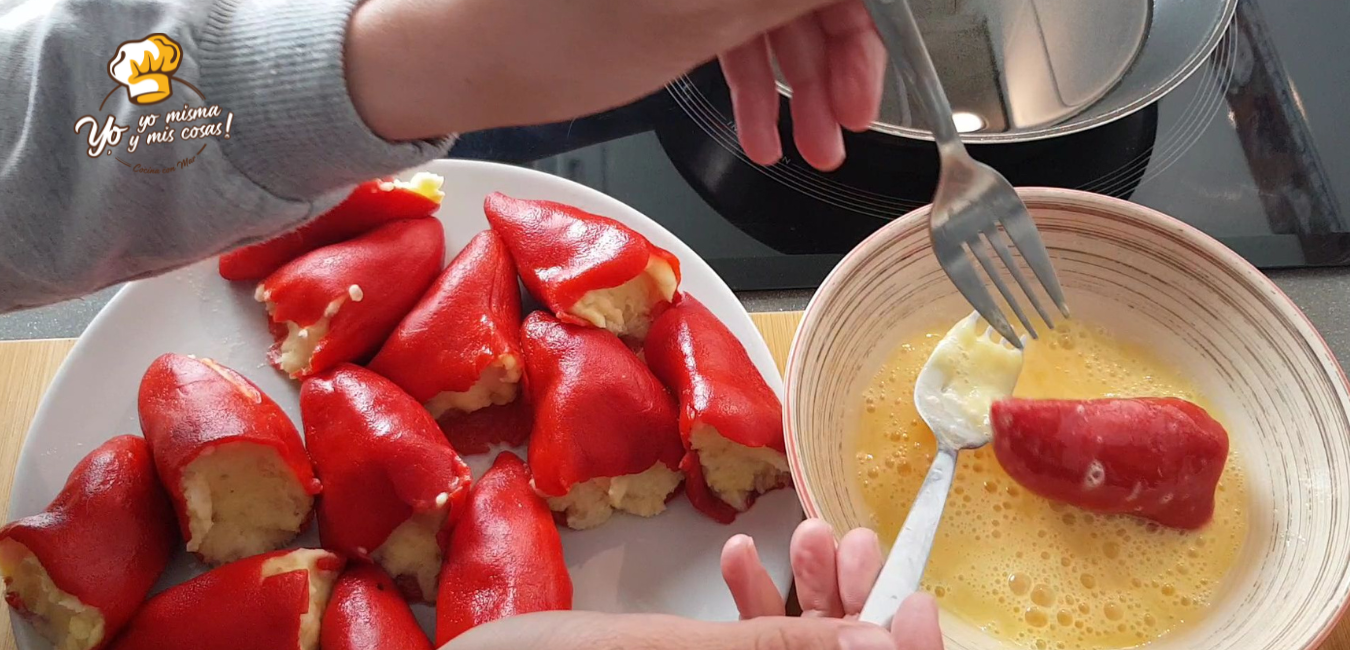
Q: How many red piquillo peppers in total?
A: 13